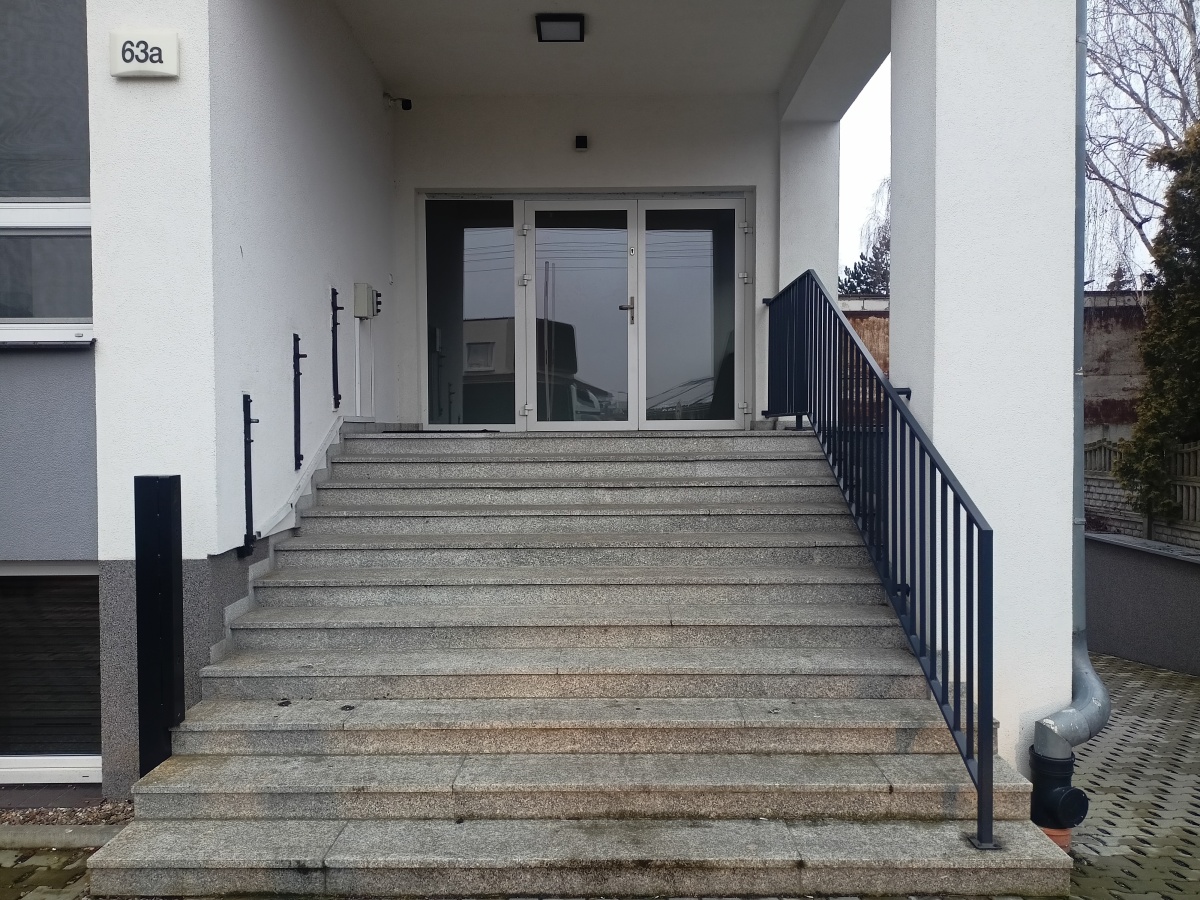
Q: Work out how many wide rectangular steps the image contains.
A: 11